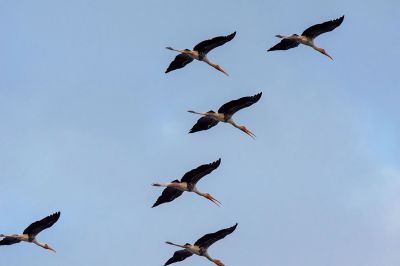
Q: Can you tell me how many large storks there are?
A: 6